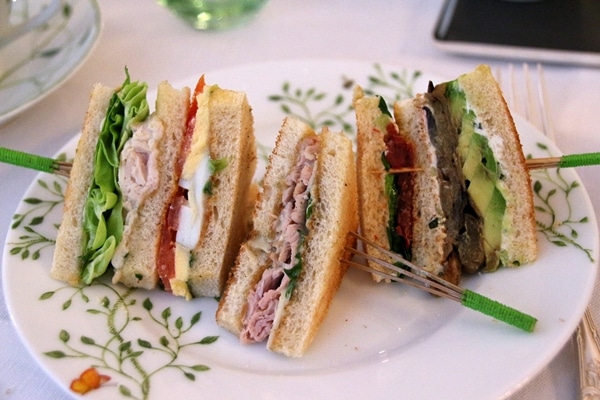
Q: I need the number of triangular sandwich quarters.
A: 3